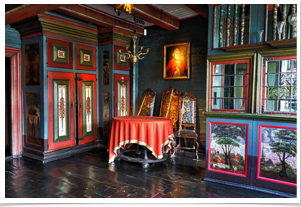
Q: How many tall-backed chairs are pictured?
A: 3